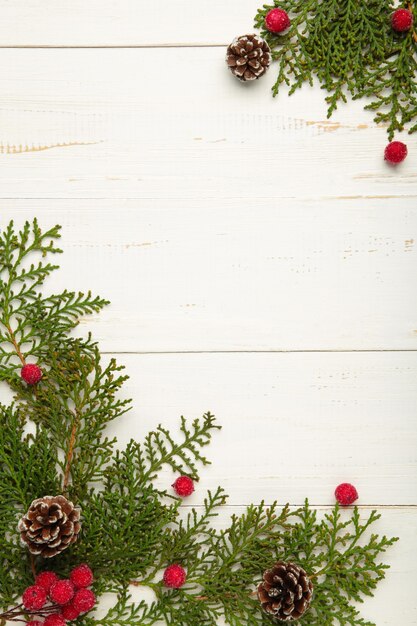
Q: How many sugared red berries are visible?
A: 15